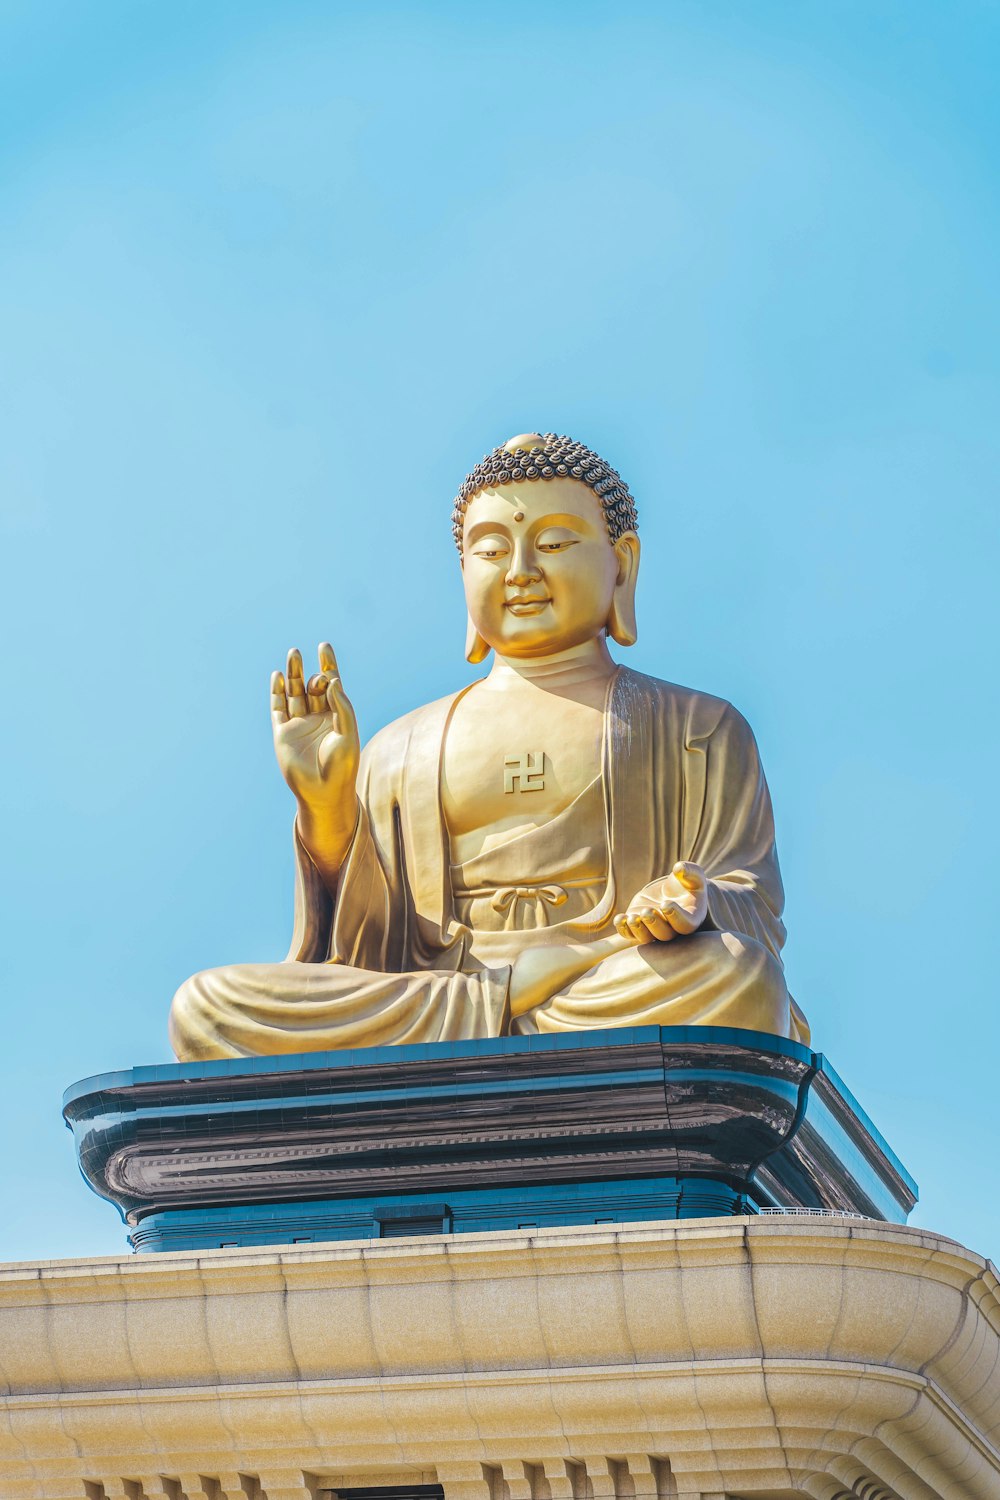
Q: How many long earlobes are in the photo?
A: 2